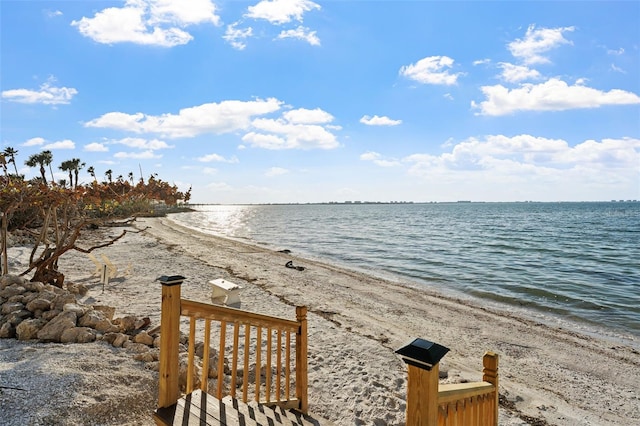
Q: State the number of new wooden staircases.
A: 1